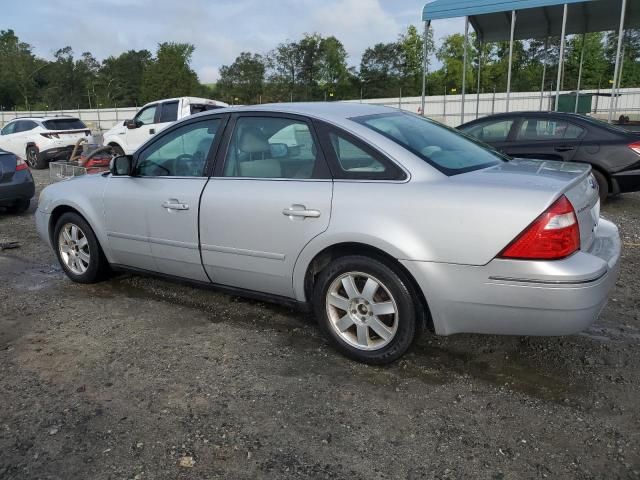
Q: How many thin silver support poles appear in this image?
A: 9